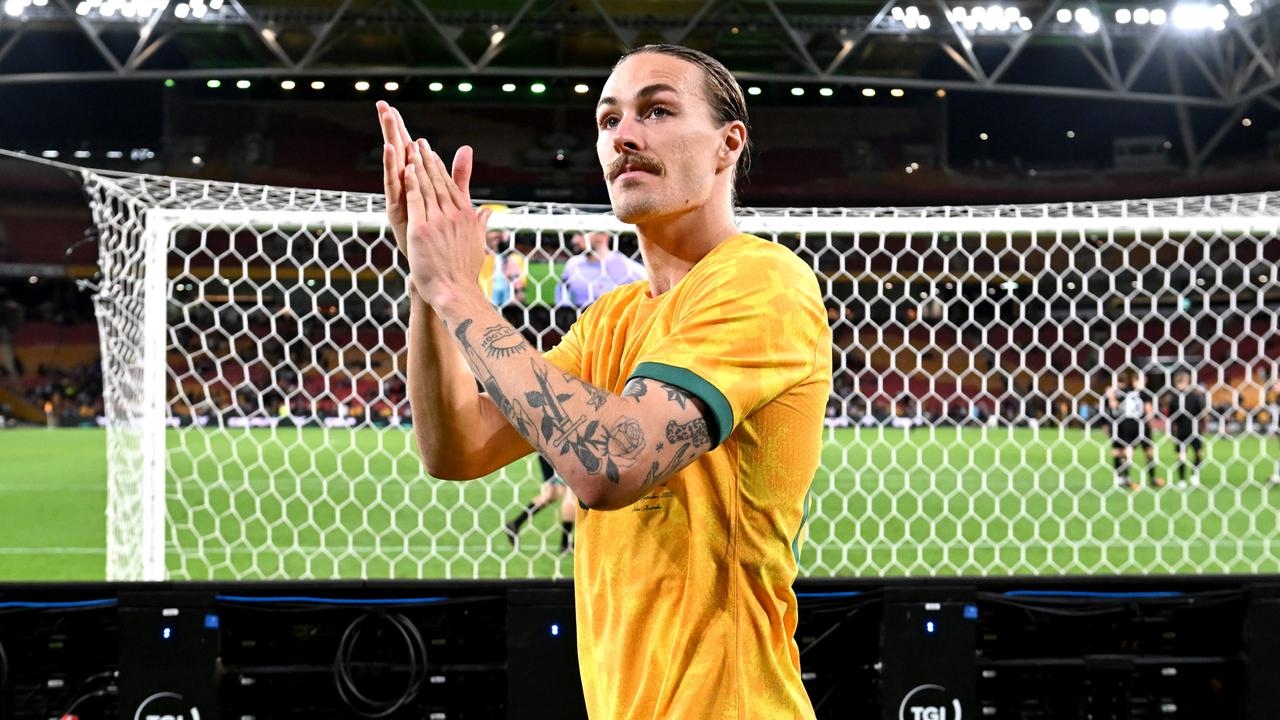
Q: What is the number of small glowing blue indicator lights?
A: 3